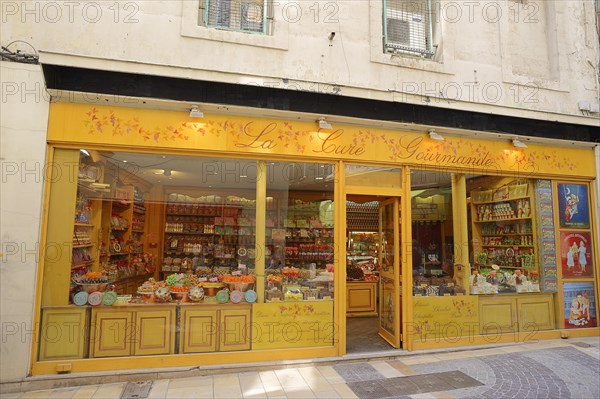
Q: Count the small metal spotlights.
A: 4